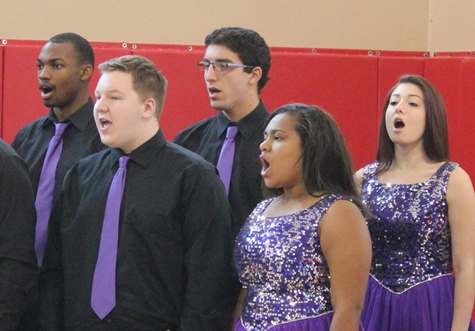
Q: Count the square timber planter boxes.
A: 0